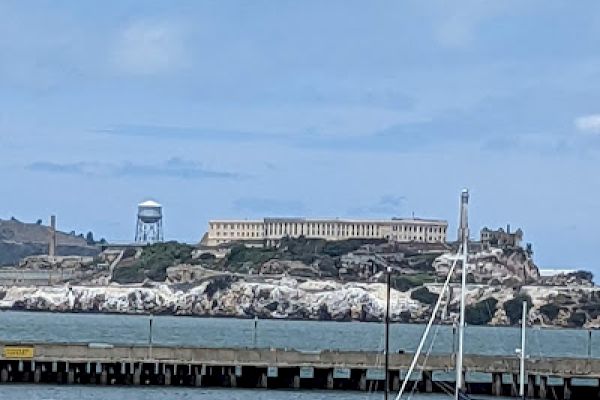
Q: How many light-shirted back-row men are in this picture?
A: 0